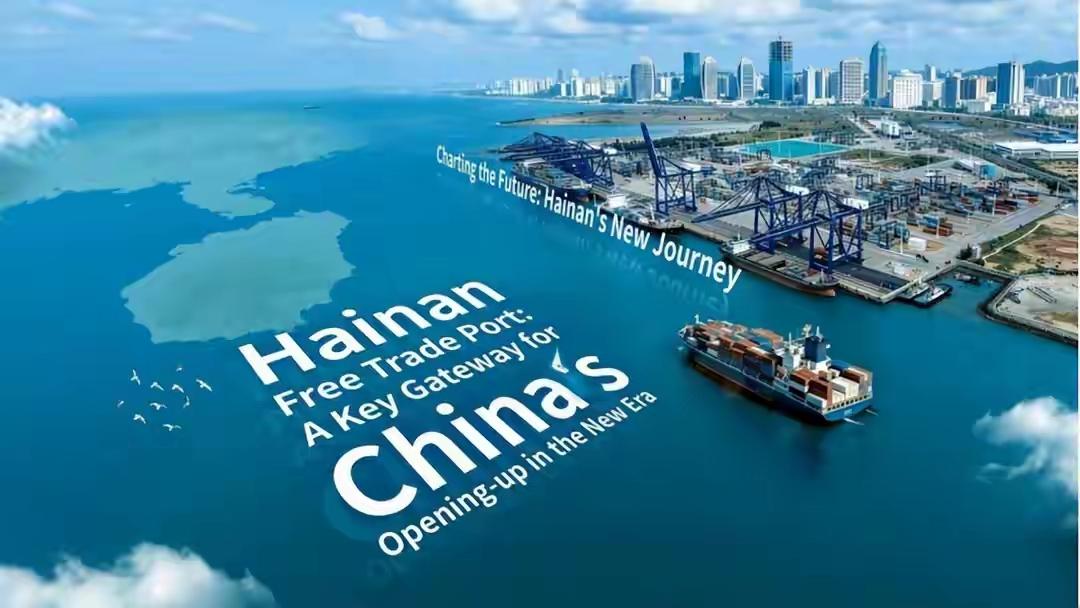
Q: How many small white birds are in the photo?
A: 10